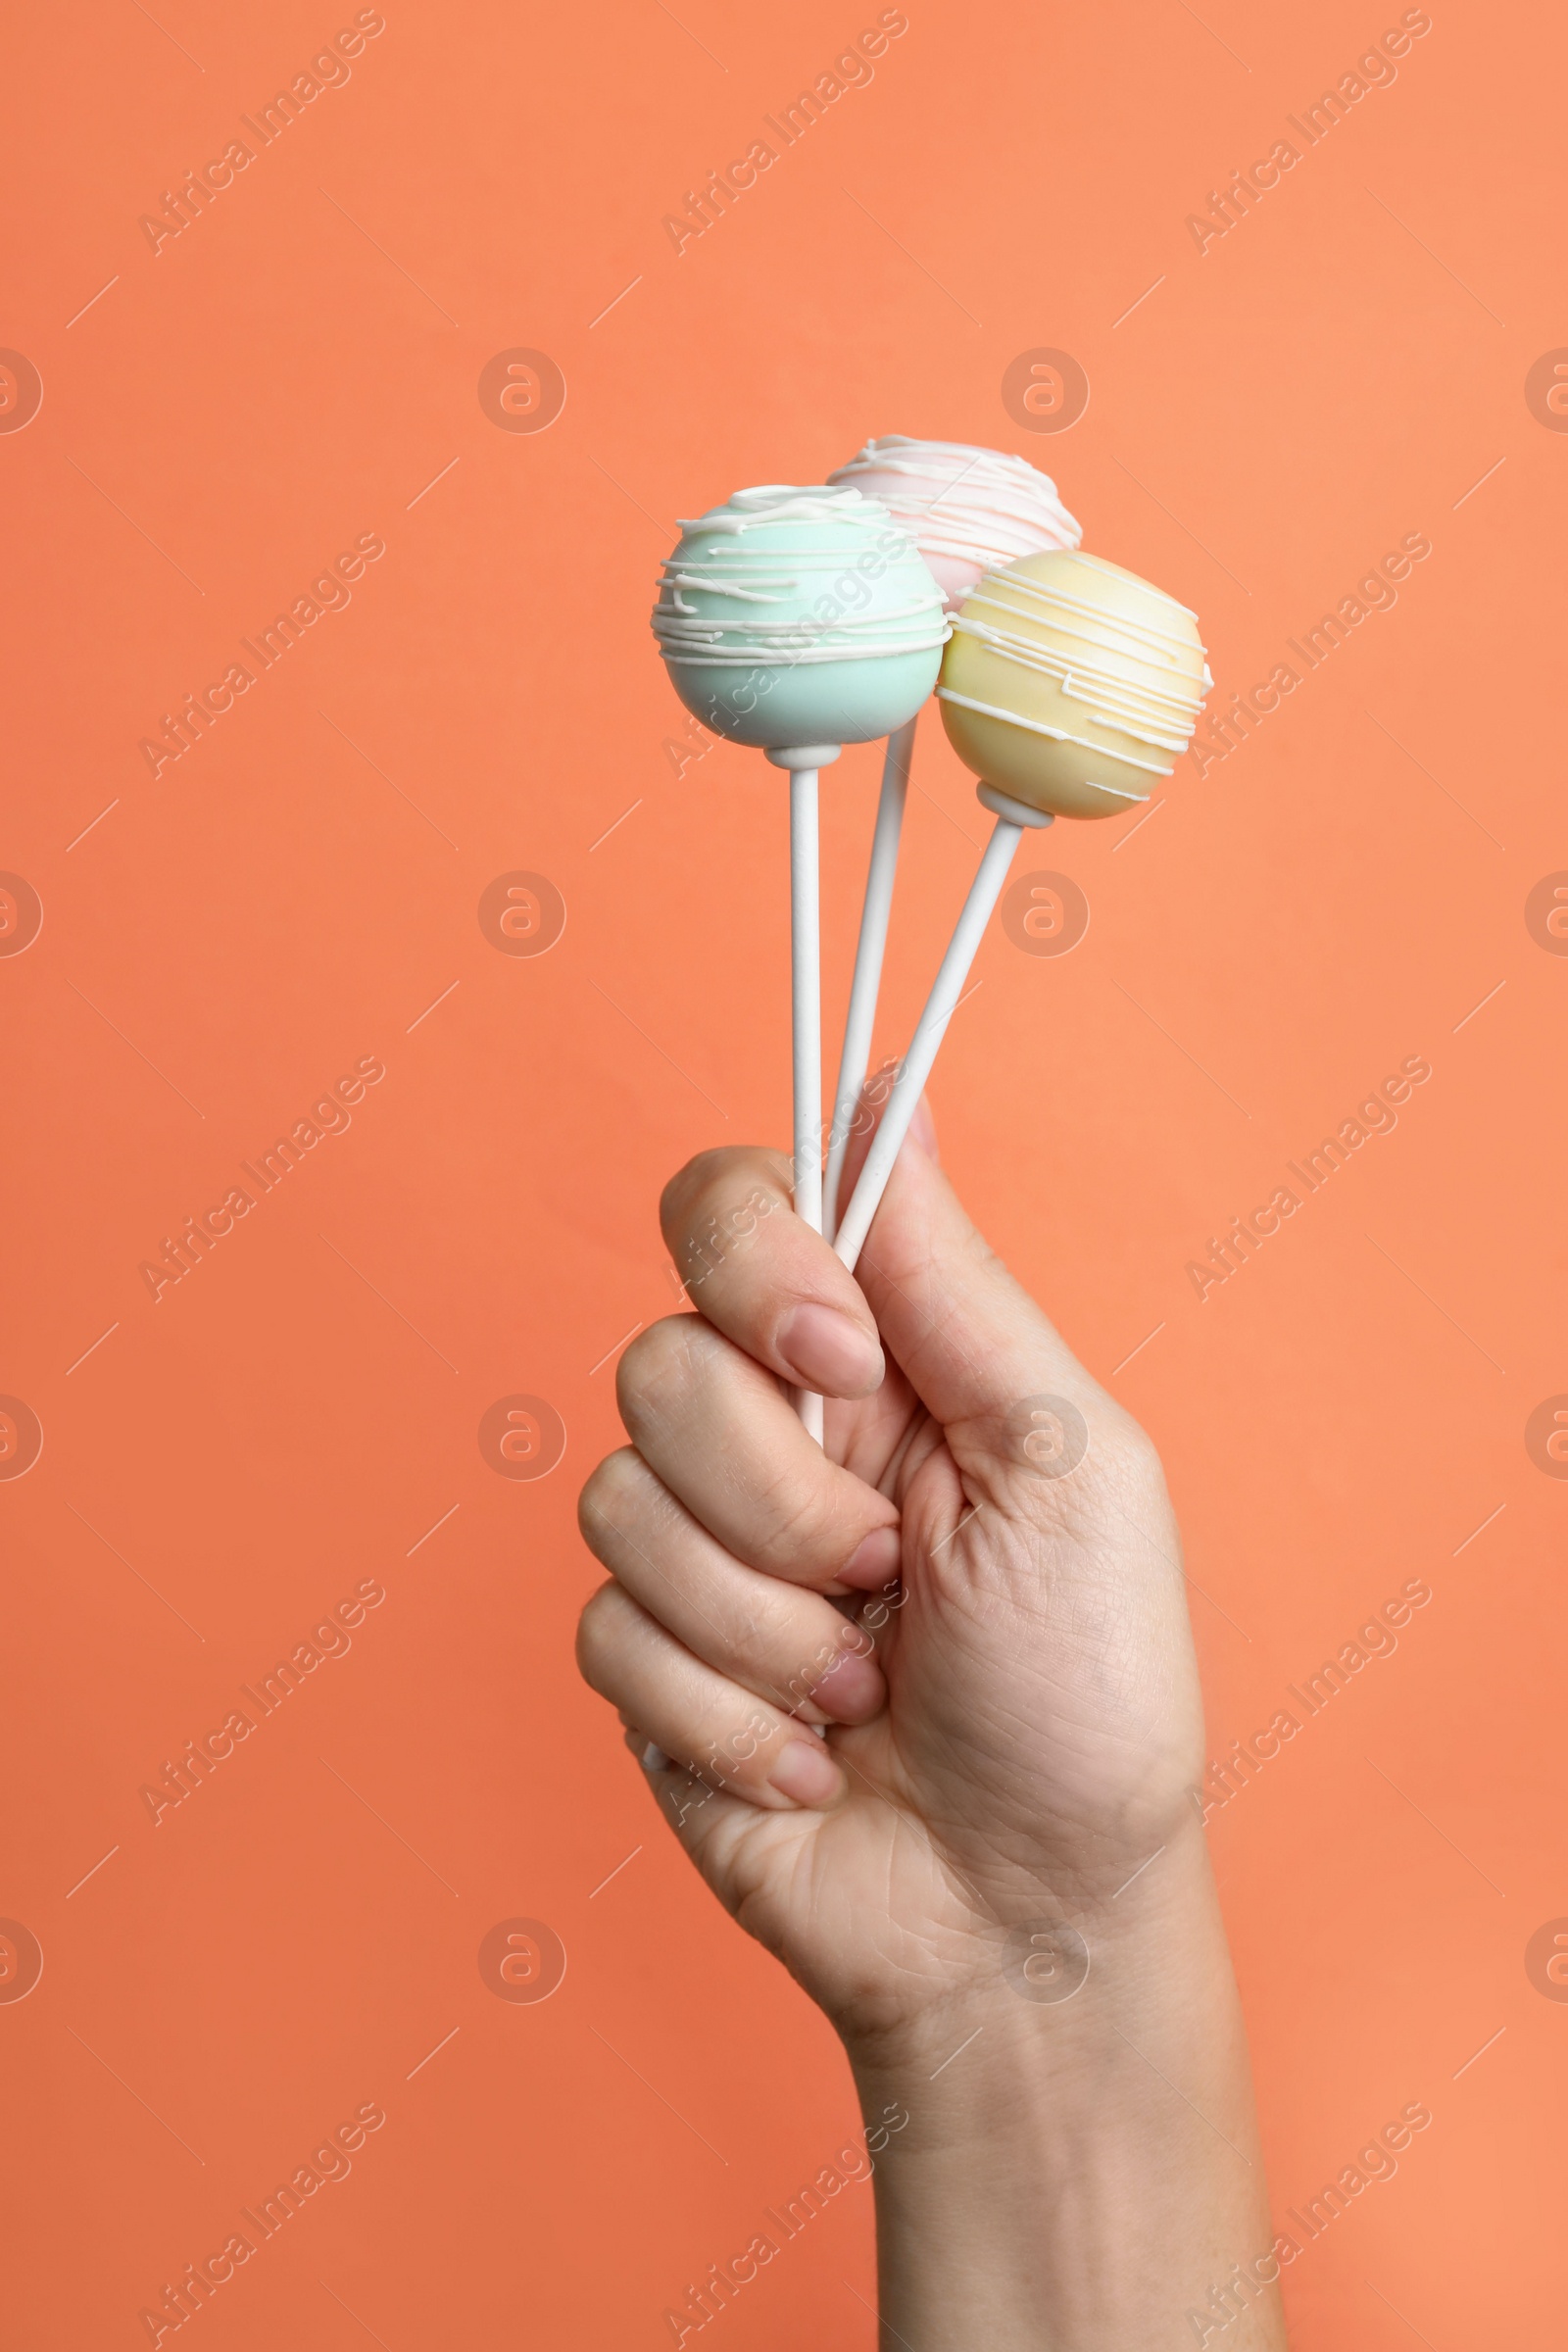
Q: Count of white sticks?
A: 3